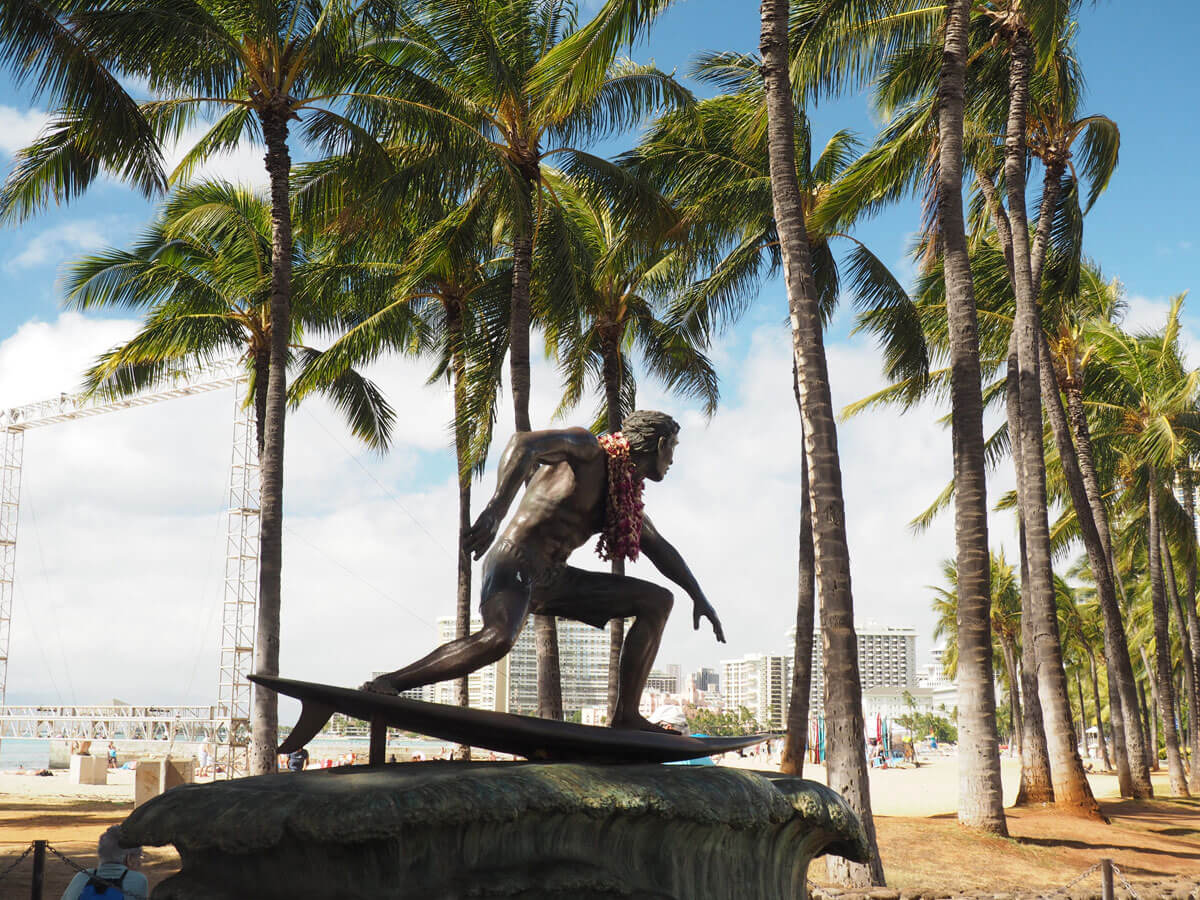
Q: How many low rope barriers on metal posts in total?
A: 2